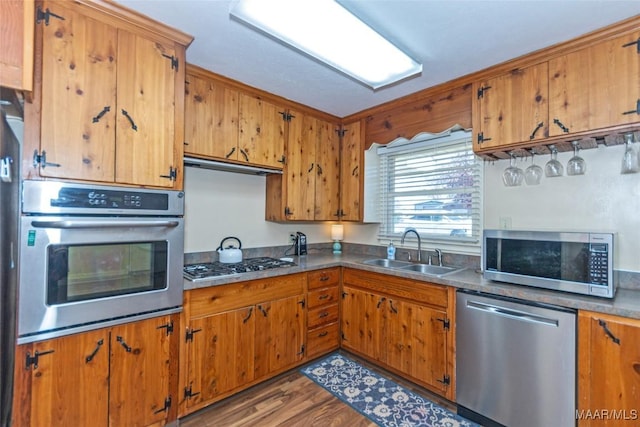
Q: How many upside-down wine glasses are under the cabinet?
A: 5